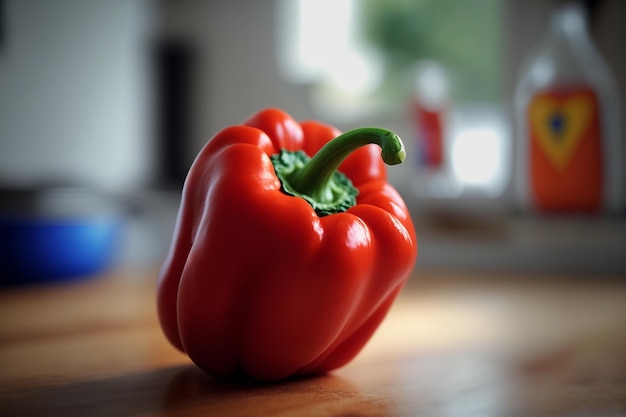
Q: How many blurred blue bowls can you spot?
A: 1